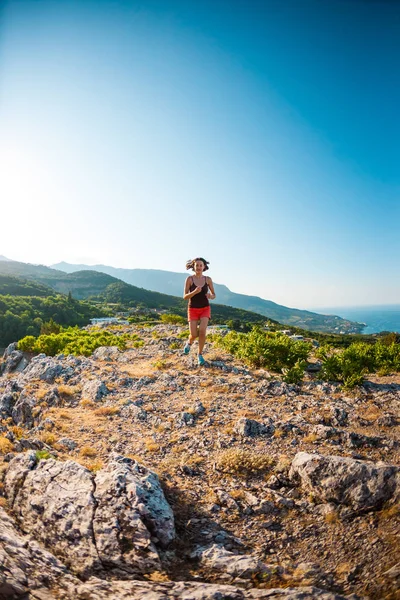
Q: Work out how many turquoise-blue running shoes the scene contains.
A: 2